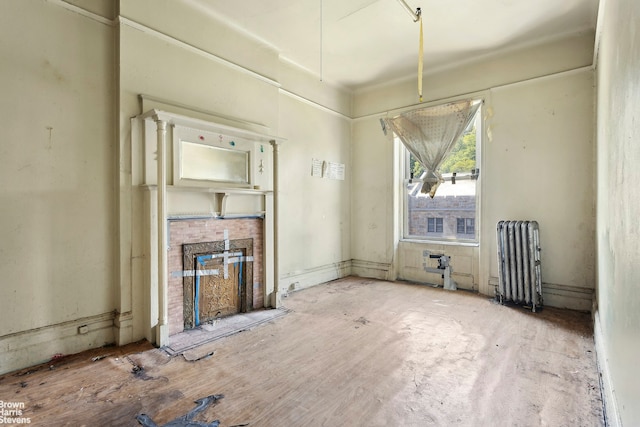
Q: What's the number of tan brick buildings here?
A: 1